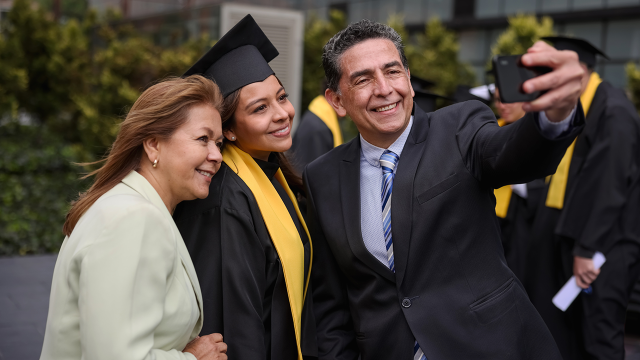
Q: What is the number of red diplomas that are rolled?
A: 0